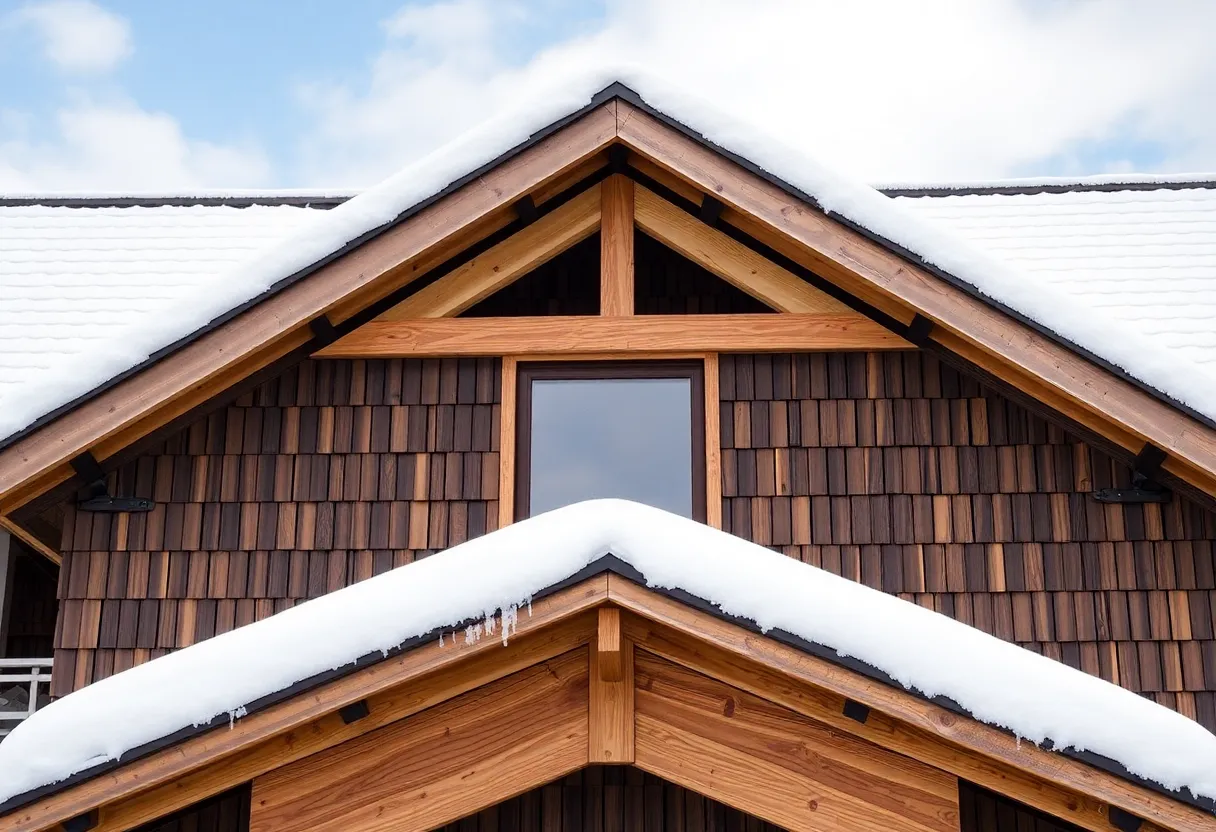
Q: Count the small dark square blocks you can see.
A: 11